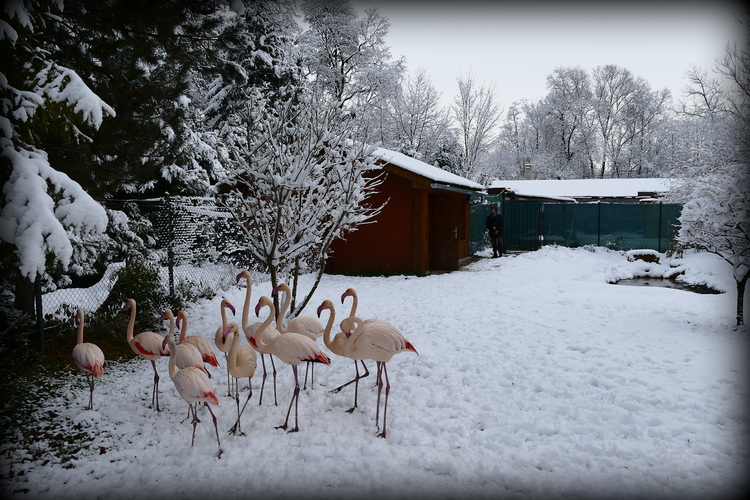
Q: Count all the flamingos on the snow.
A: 13